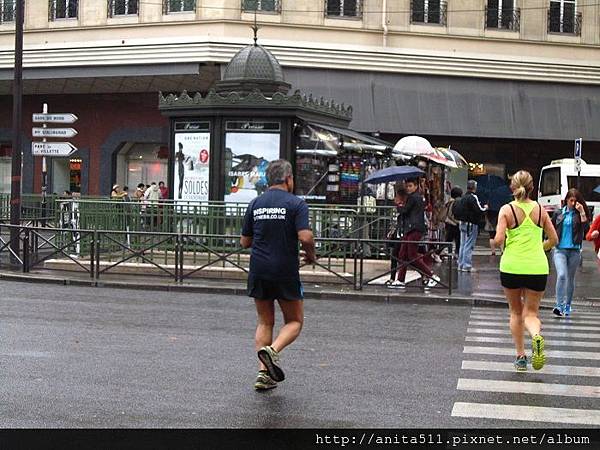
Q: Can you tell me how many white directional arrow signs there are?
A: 3